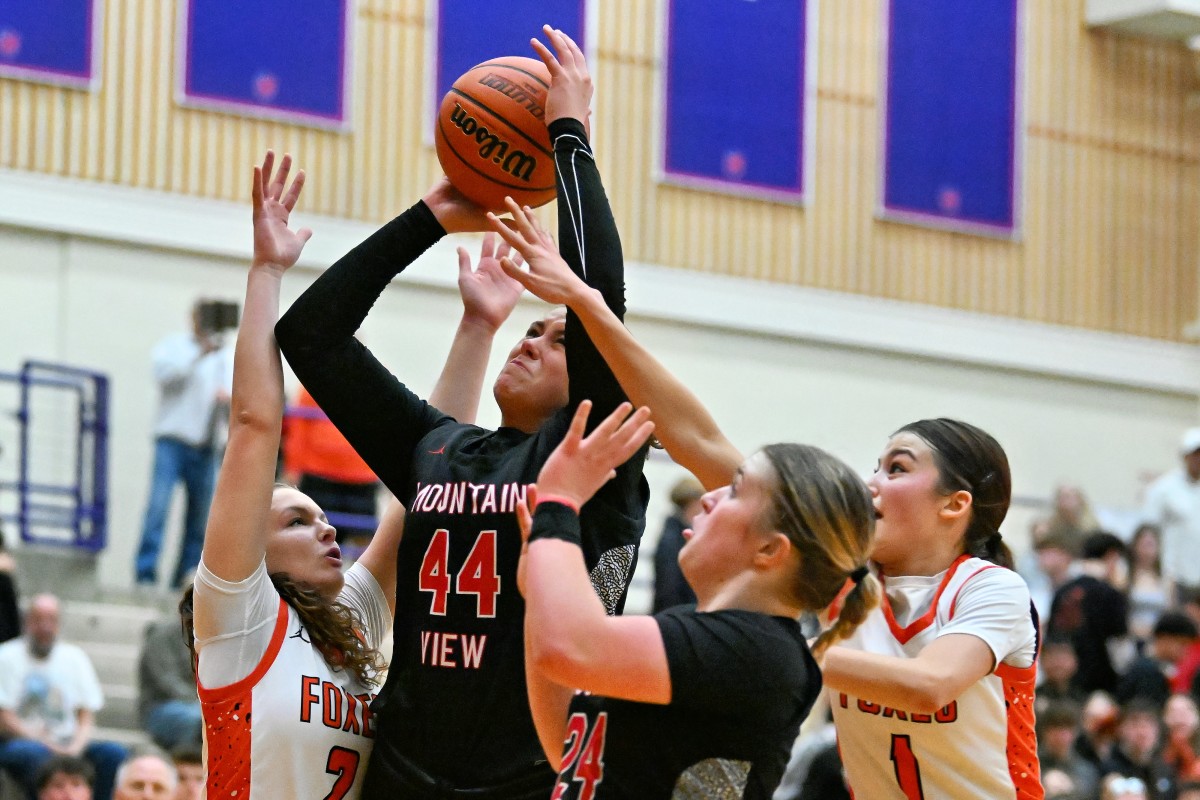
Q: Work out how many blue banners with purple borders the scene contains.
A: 5